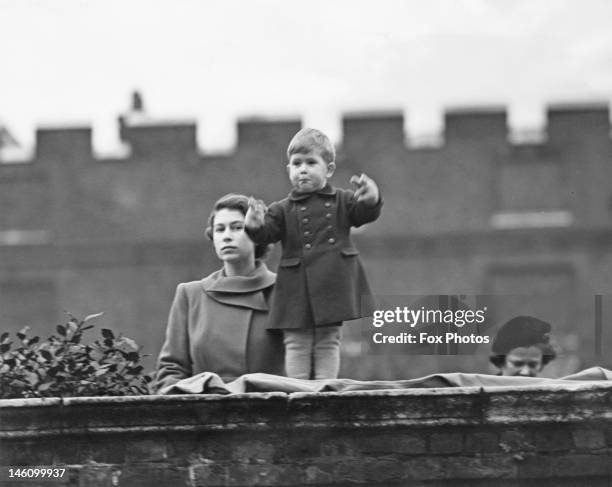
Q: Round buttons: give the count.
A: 8